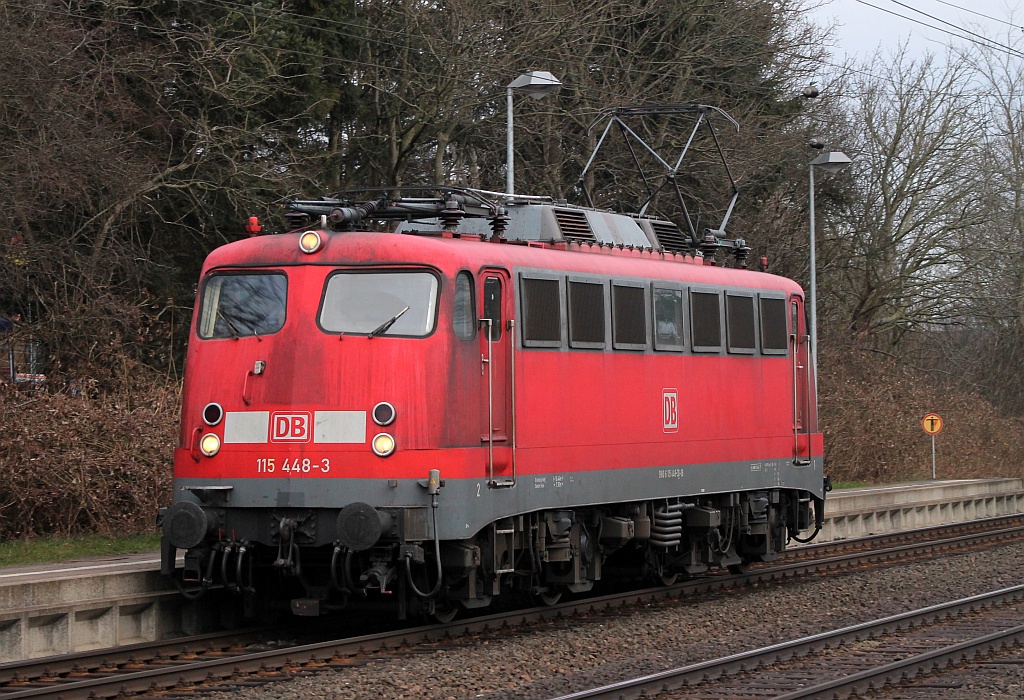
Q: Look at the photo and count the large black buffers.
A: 2